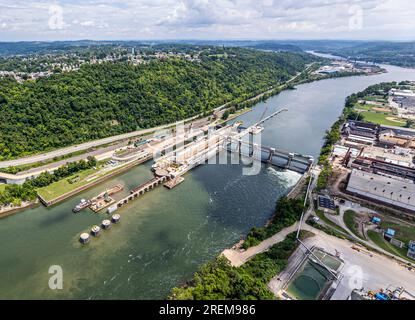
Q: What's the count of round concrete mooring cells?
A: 4